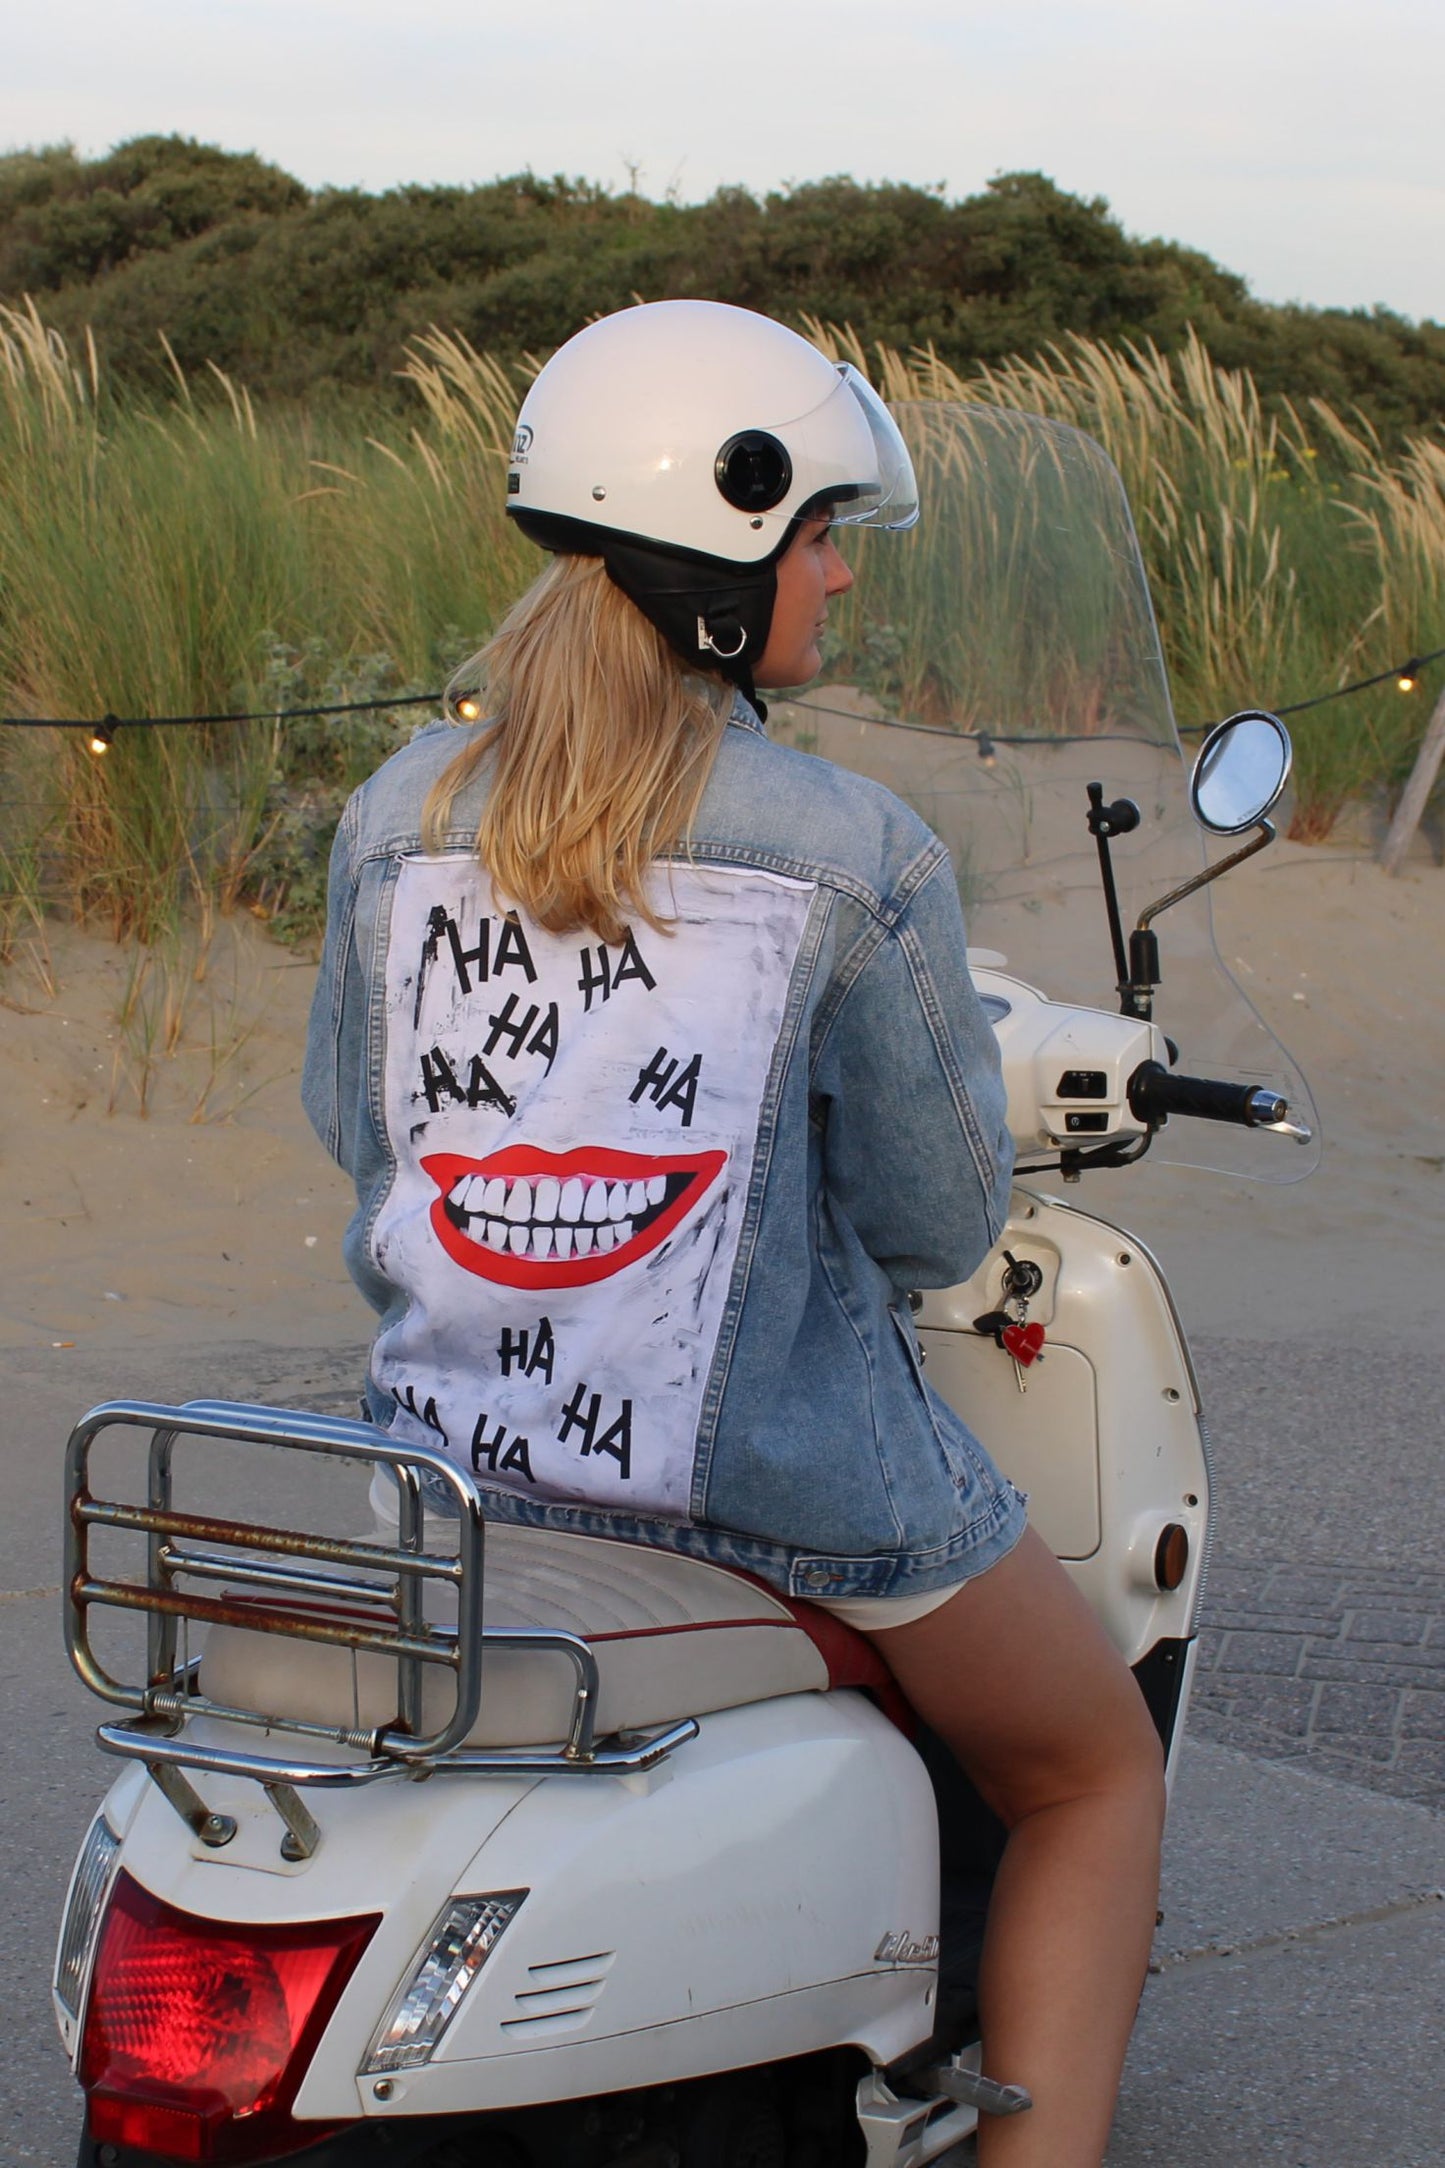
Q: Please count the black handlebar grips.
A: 1